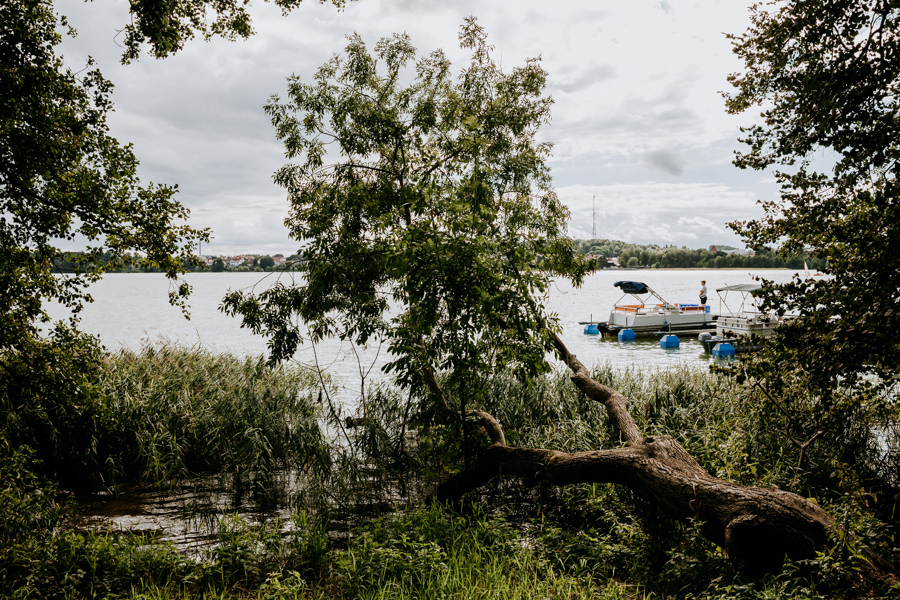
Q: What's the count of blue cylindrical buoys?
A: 4